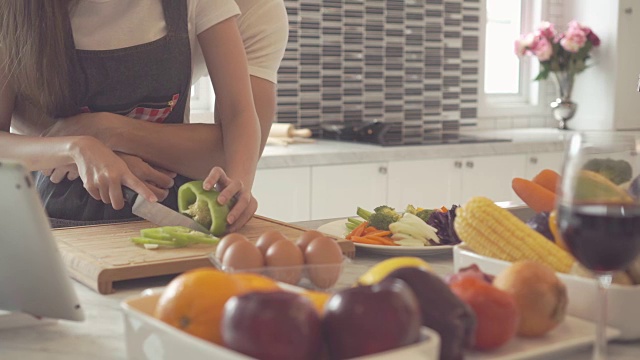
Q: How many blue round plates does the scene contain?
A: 0